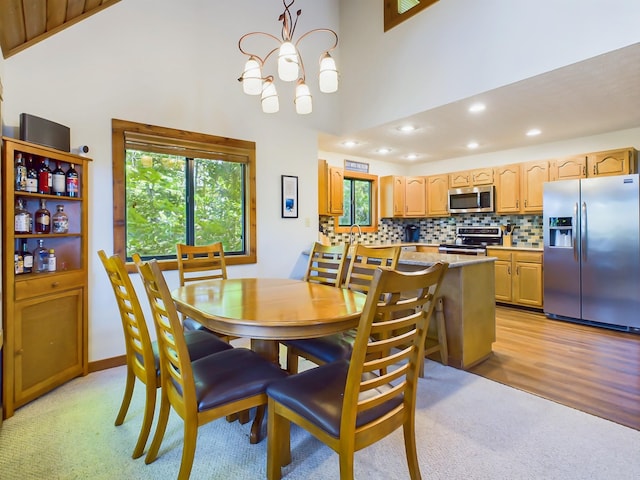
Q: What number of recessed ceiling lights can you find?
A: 7